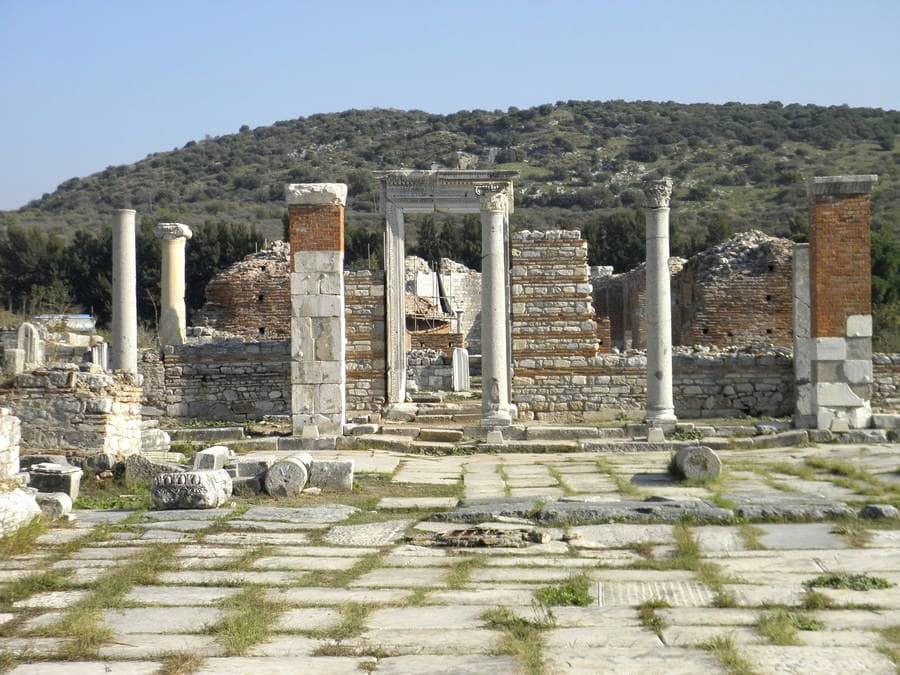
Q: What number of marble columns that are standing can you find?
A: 4